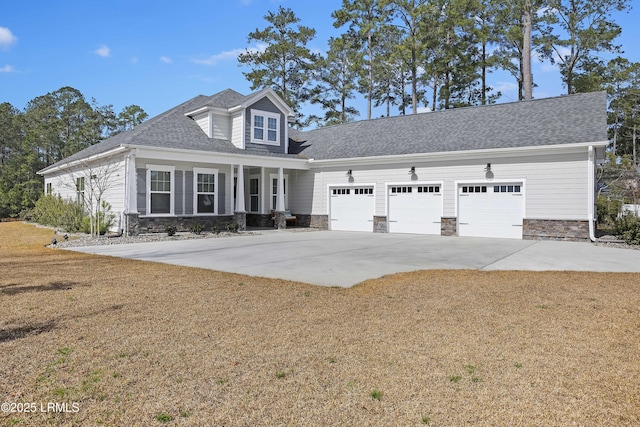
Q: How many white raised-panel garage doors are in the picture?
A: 3